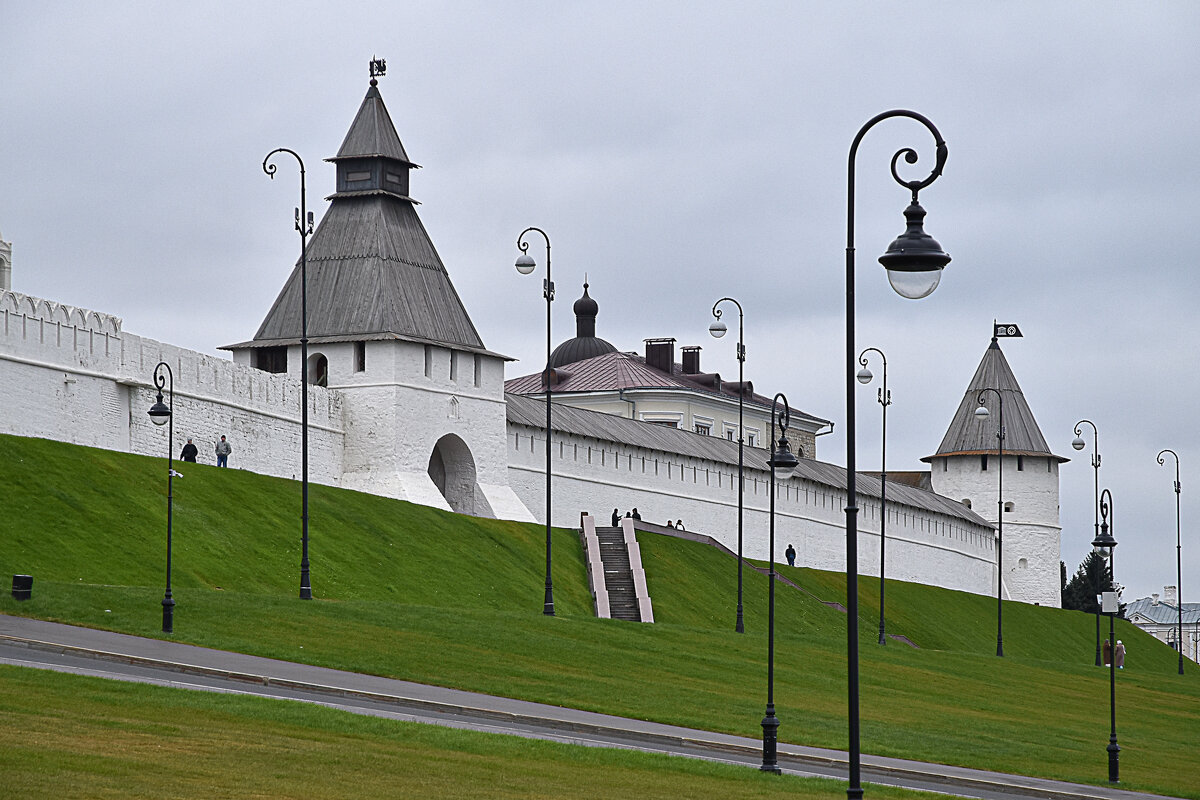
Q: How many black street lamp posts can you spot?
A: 11